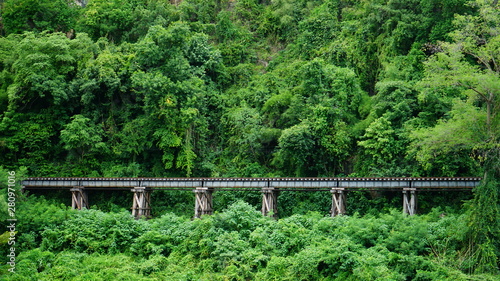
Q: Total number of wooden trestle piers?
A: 6